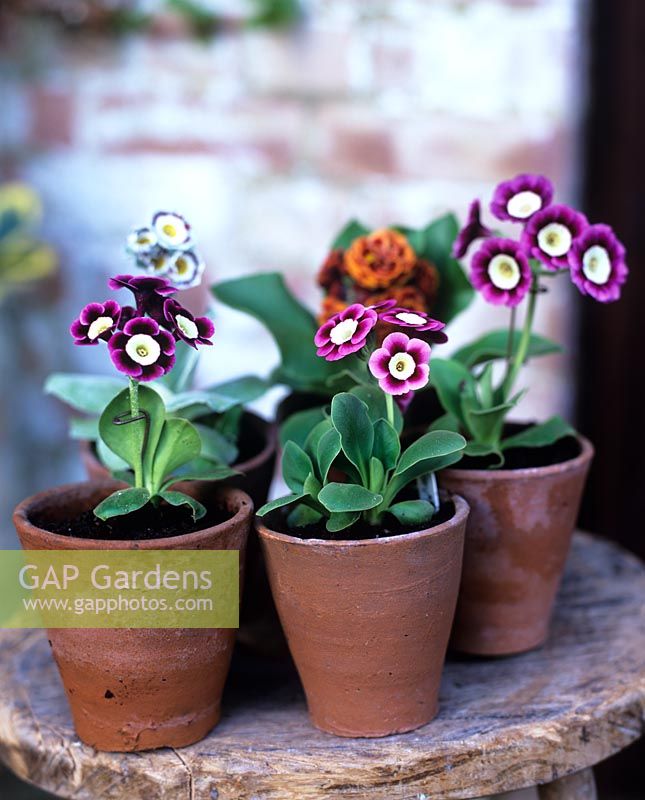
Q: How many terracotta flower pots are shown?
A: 5